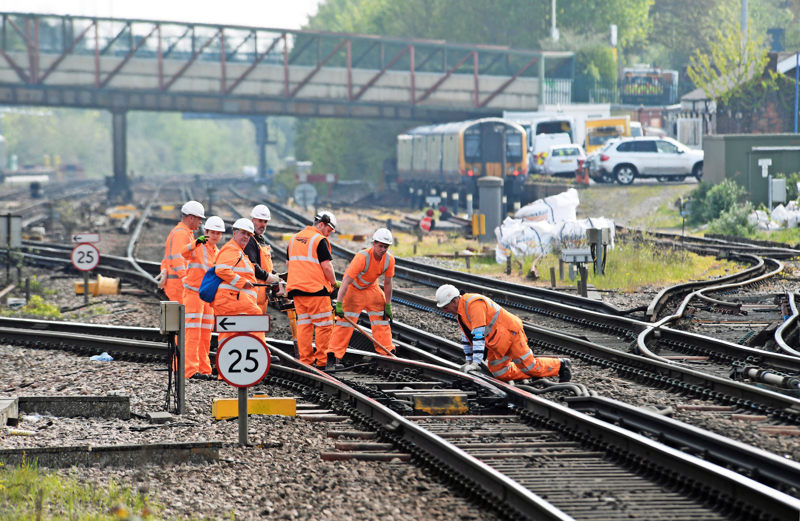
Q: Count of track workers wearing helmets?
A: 7